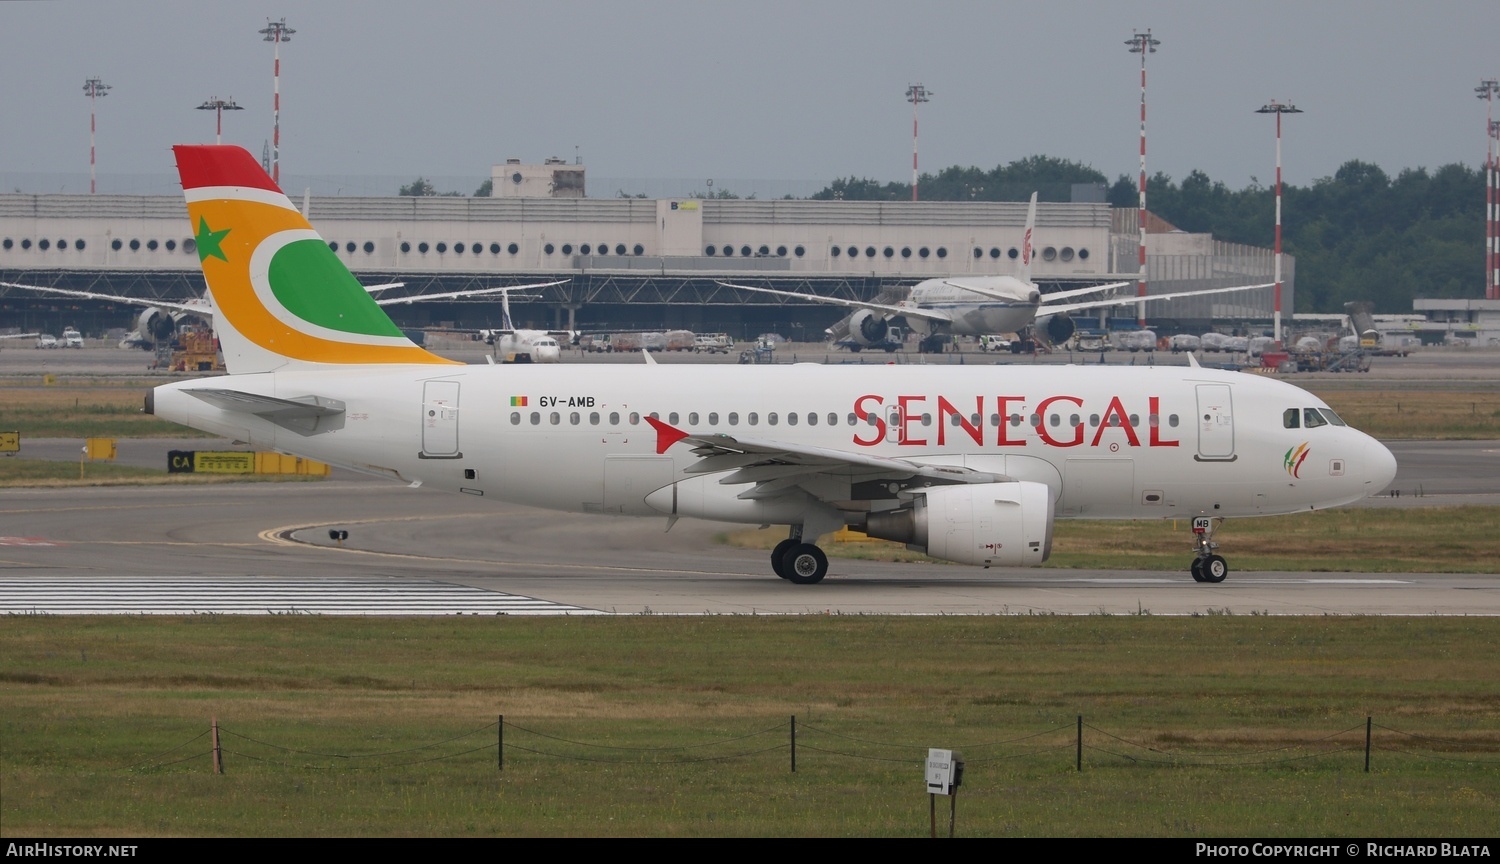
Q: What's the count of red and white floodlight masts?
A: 8